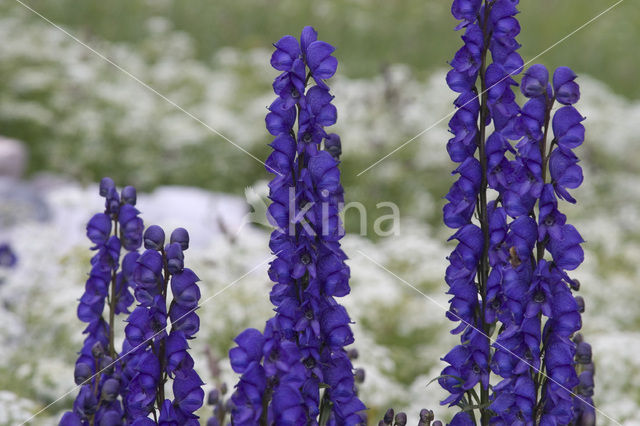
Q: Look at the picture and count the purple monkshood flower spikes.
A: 5